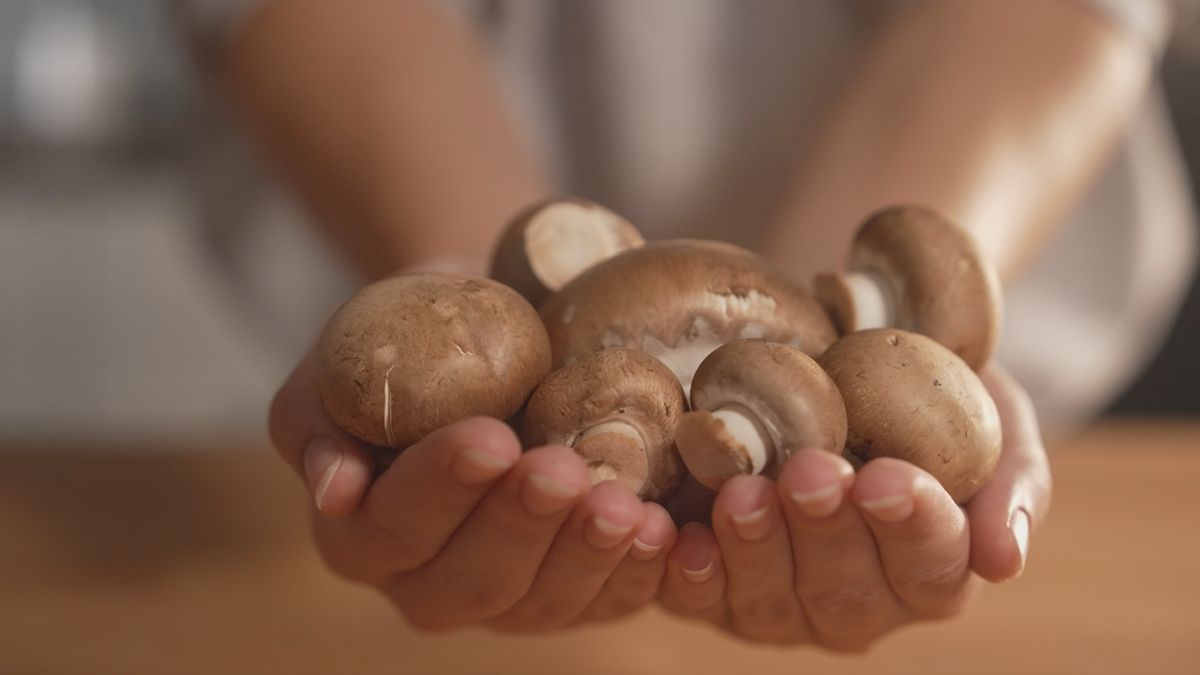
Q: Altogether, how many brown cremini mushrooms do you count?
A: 7